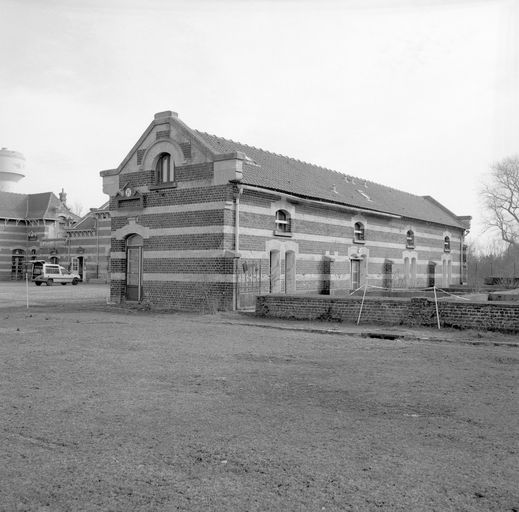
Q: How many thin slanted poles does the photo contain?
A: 2